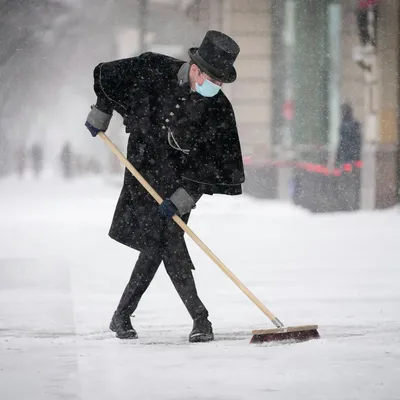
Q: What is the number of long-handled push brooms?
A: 1